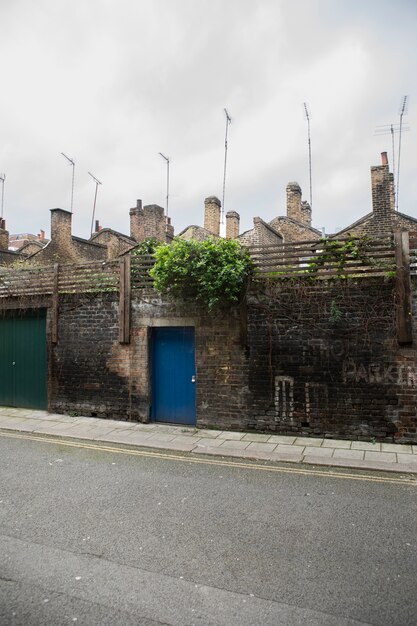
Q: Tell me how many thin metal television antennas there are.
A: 8